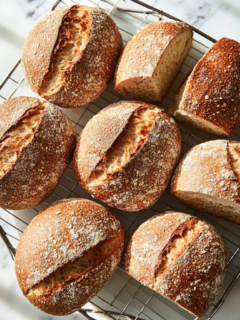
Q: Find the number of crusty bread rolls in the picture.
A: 8